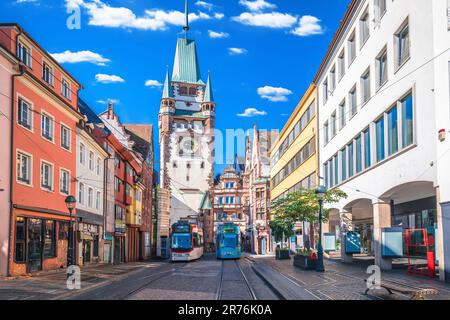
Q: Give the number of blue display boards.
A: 3